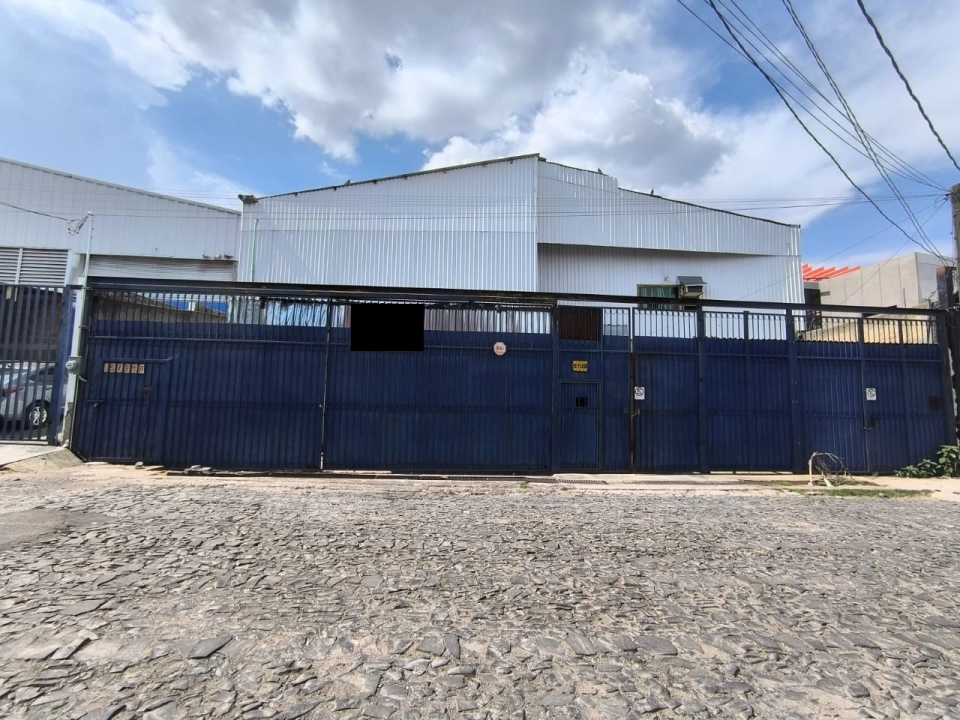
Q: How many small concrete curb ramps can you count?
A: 1